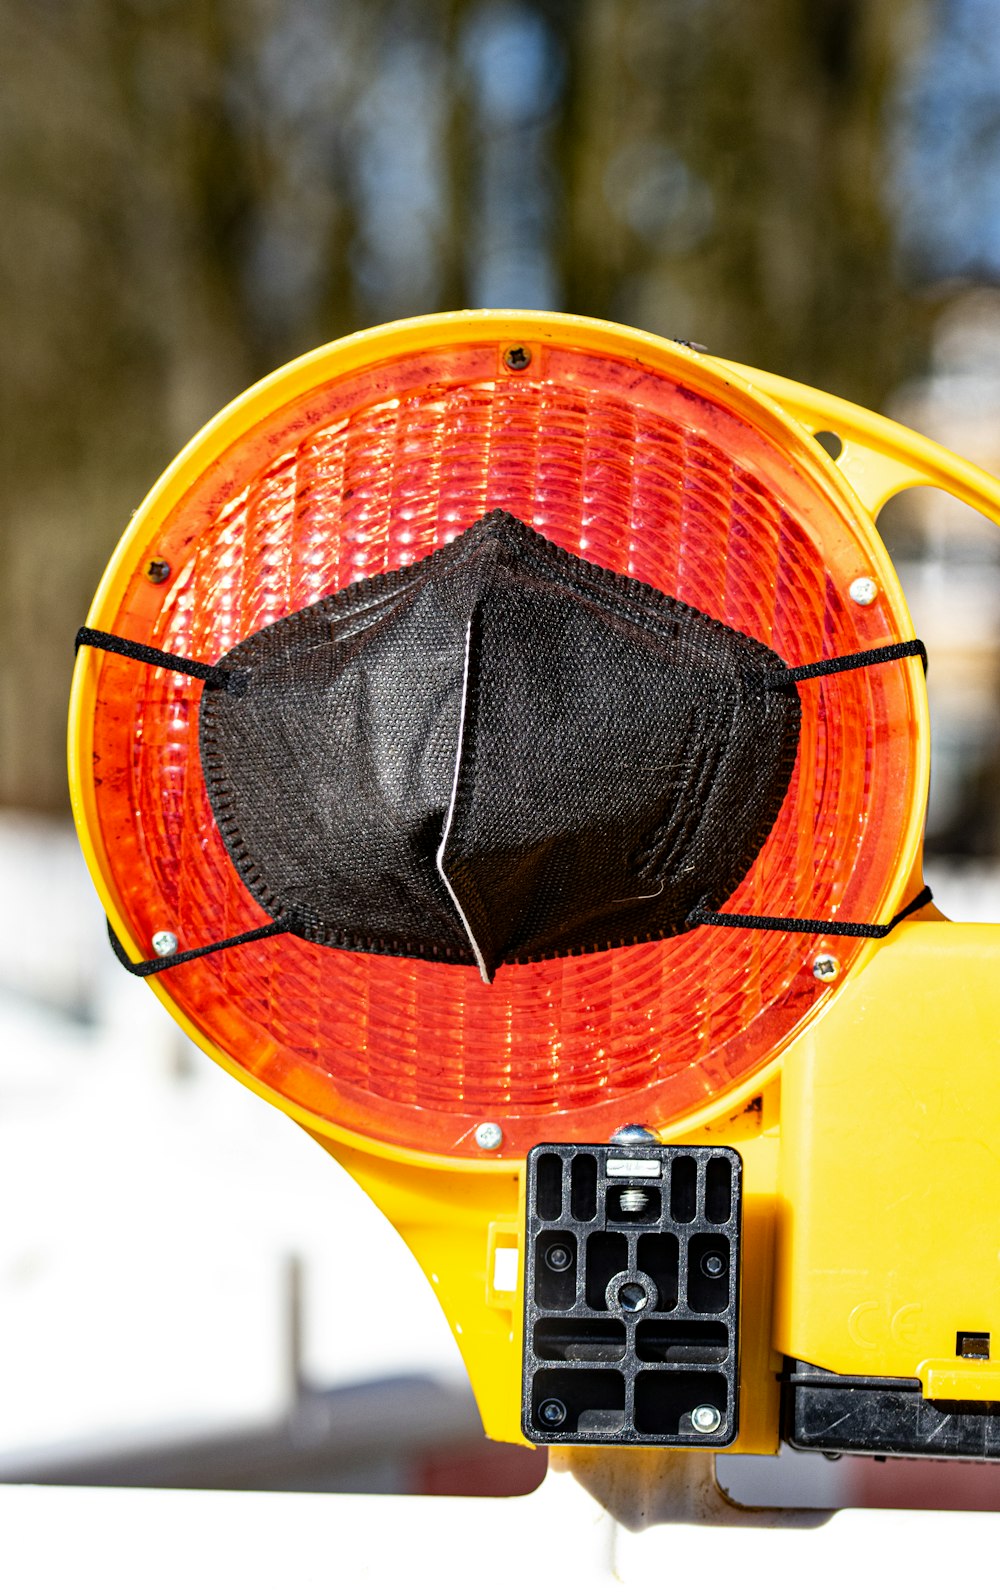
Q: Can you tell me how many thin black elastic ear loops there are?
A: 2